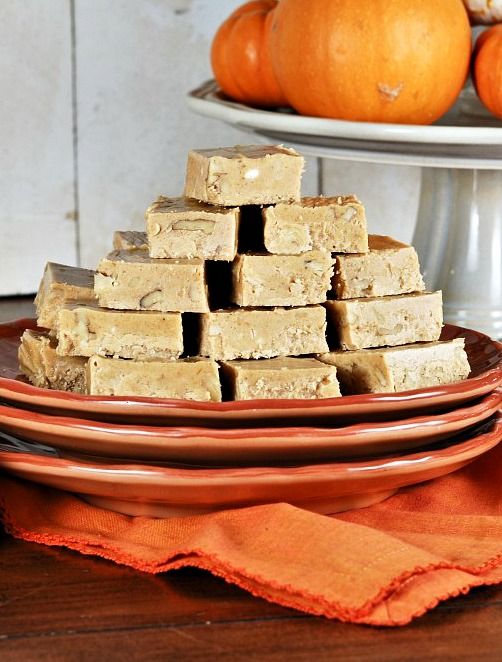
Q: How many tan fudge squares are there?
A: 15